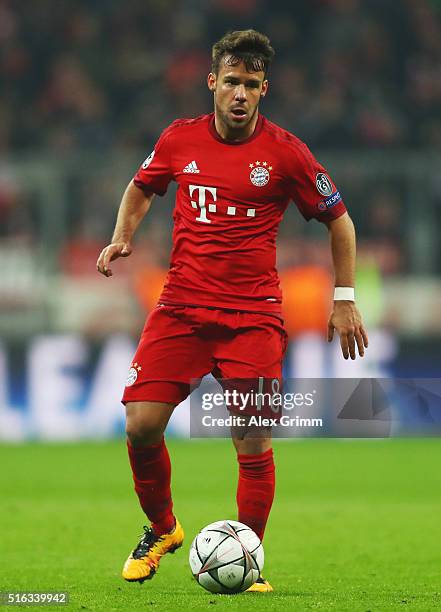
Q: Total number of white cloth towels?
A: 0